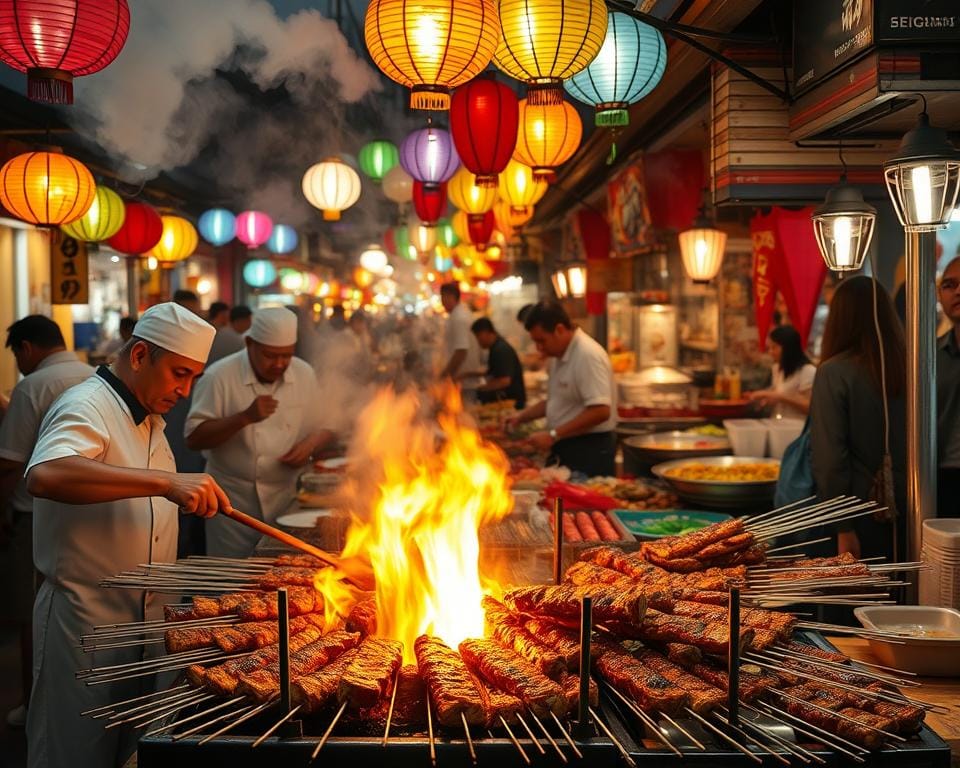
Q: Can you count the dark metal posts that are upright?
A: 4